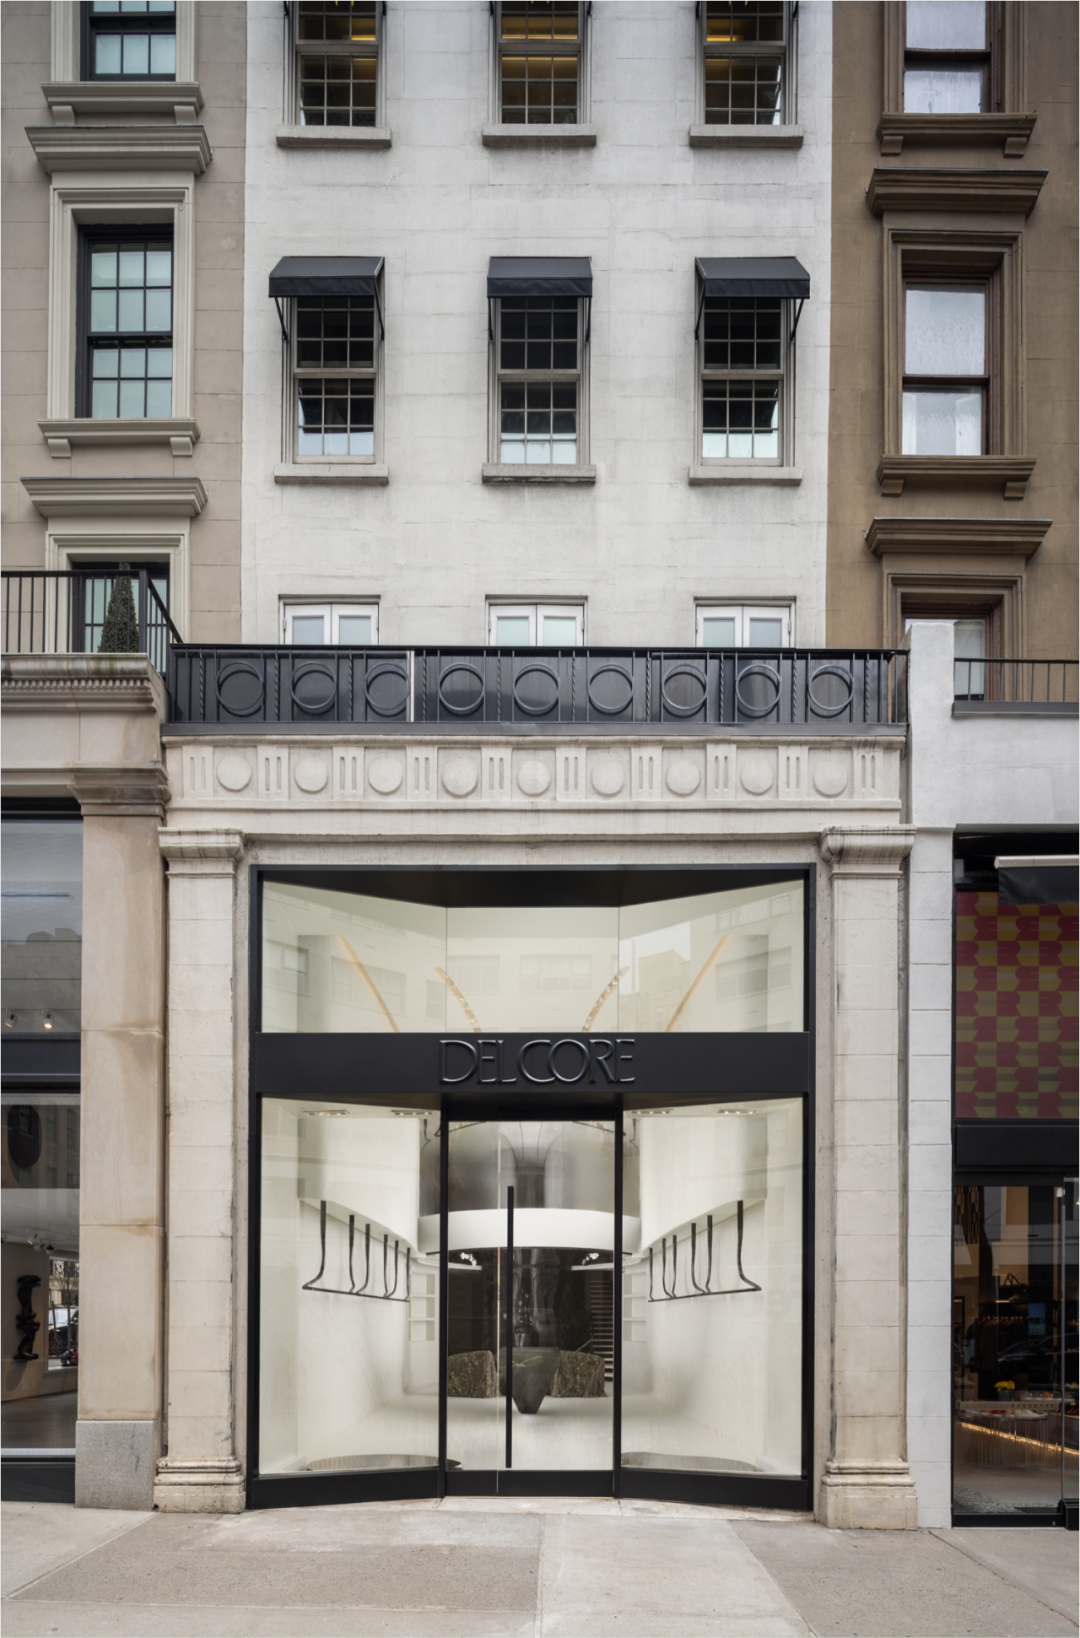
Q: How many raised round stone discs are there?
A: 9